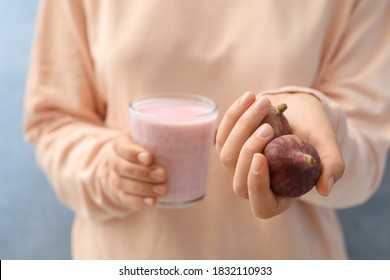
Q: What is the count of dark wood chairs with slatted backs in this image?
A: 0